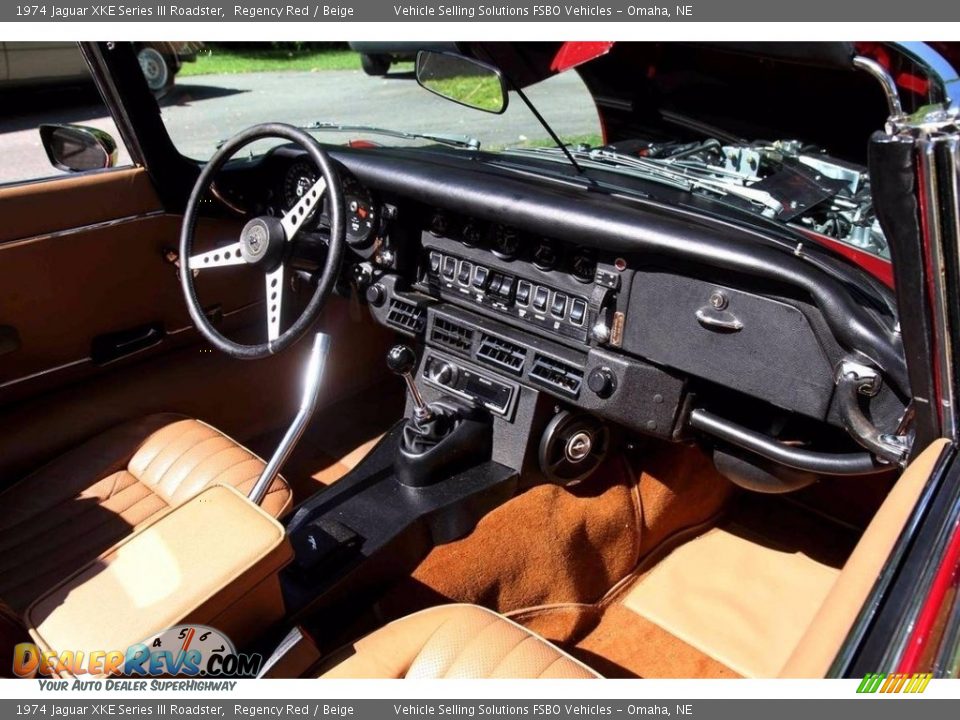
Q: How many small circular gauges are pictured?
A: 5